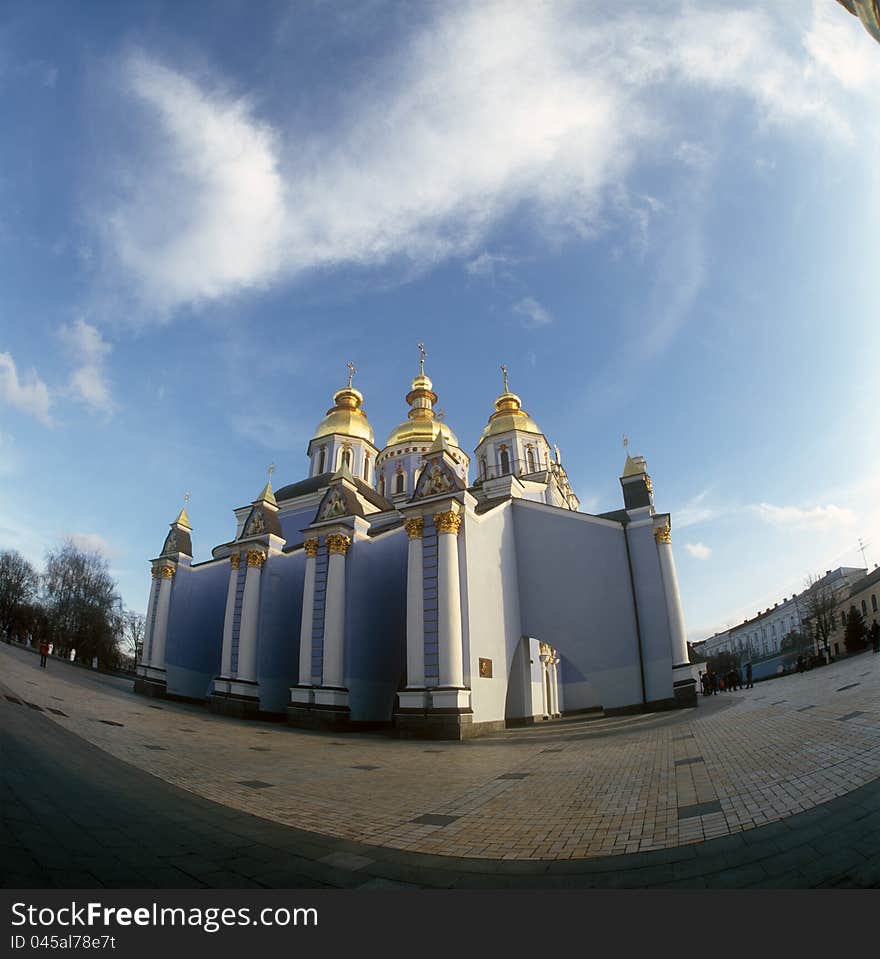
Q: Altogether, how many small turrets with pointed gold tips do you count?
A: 5